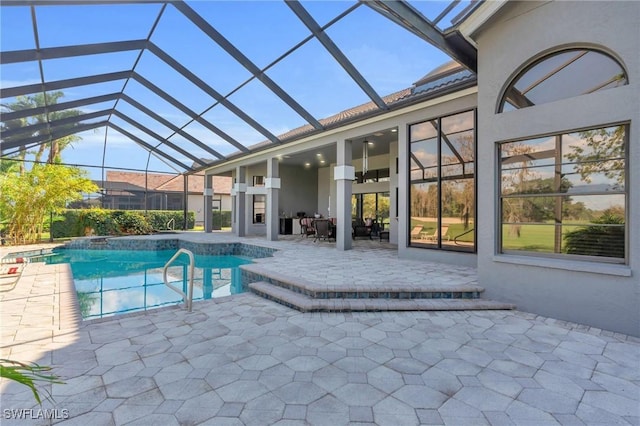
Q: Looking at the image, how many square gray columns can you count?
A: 4